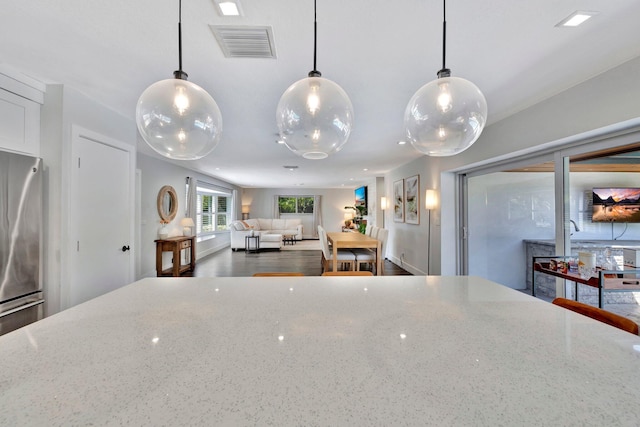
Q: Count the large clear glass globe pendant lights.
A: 3